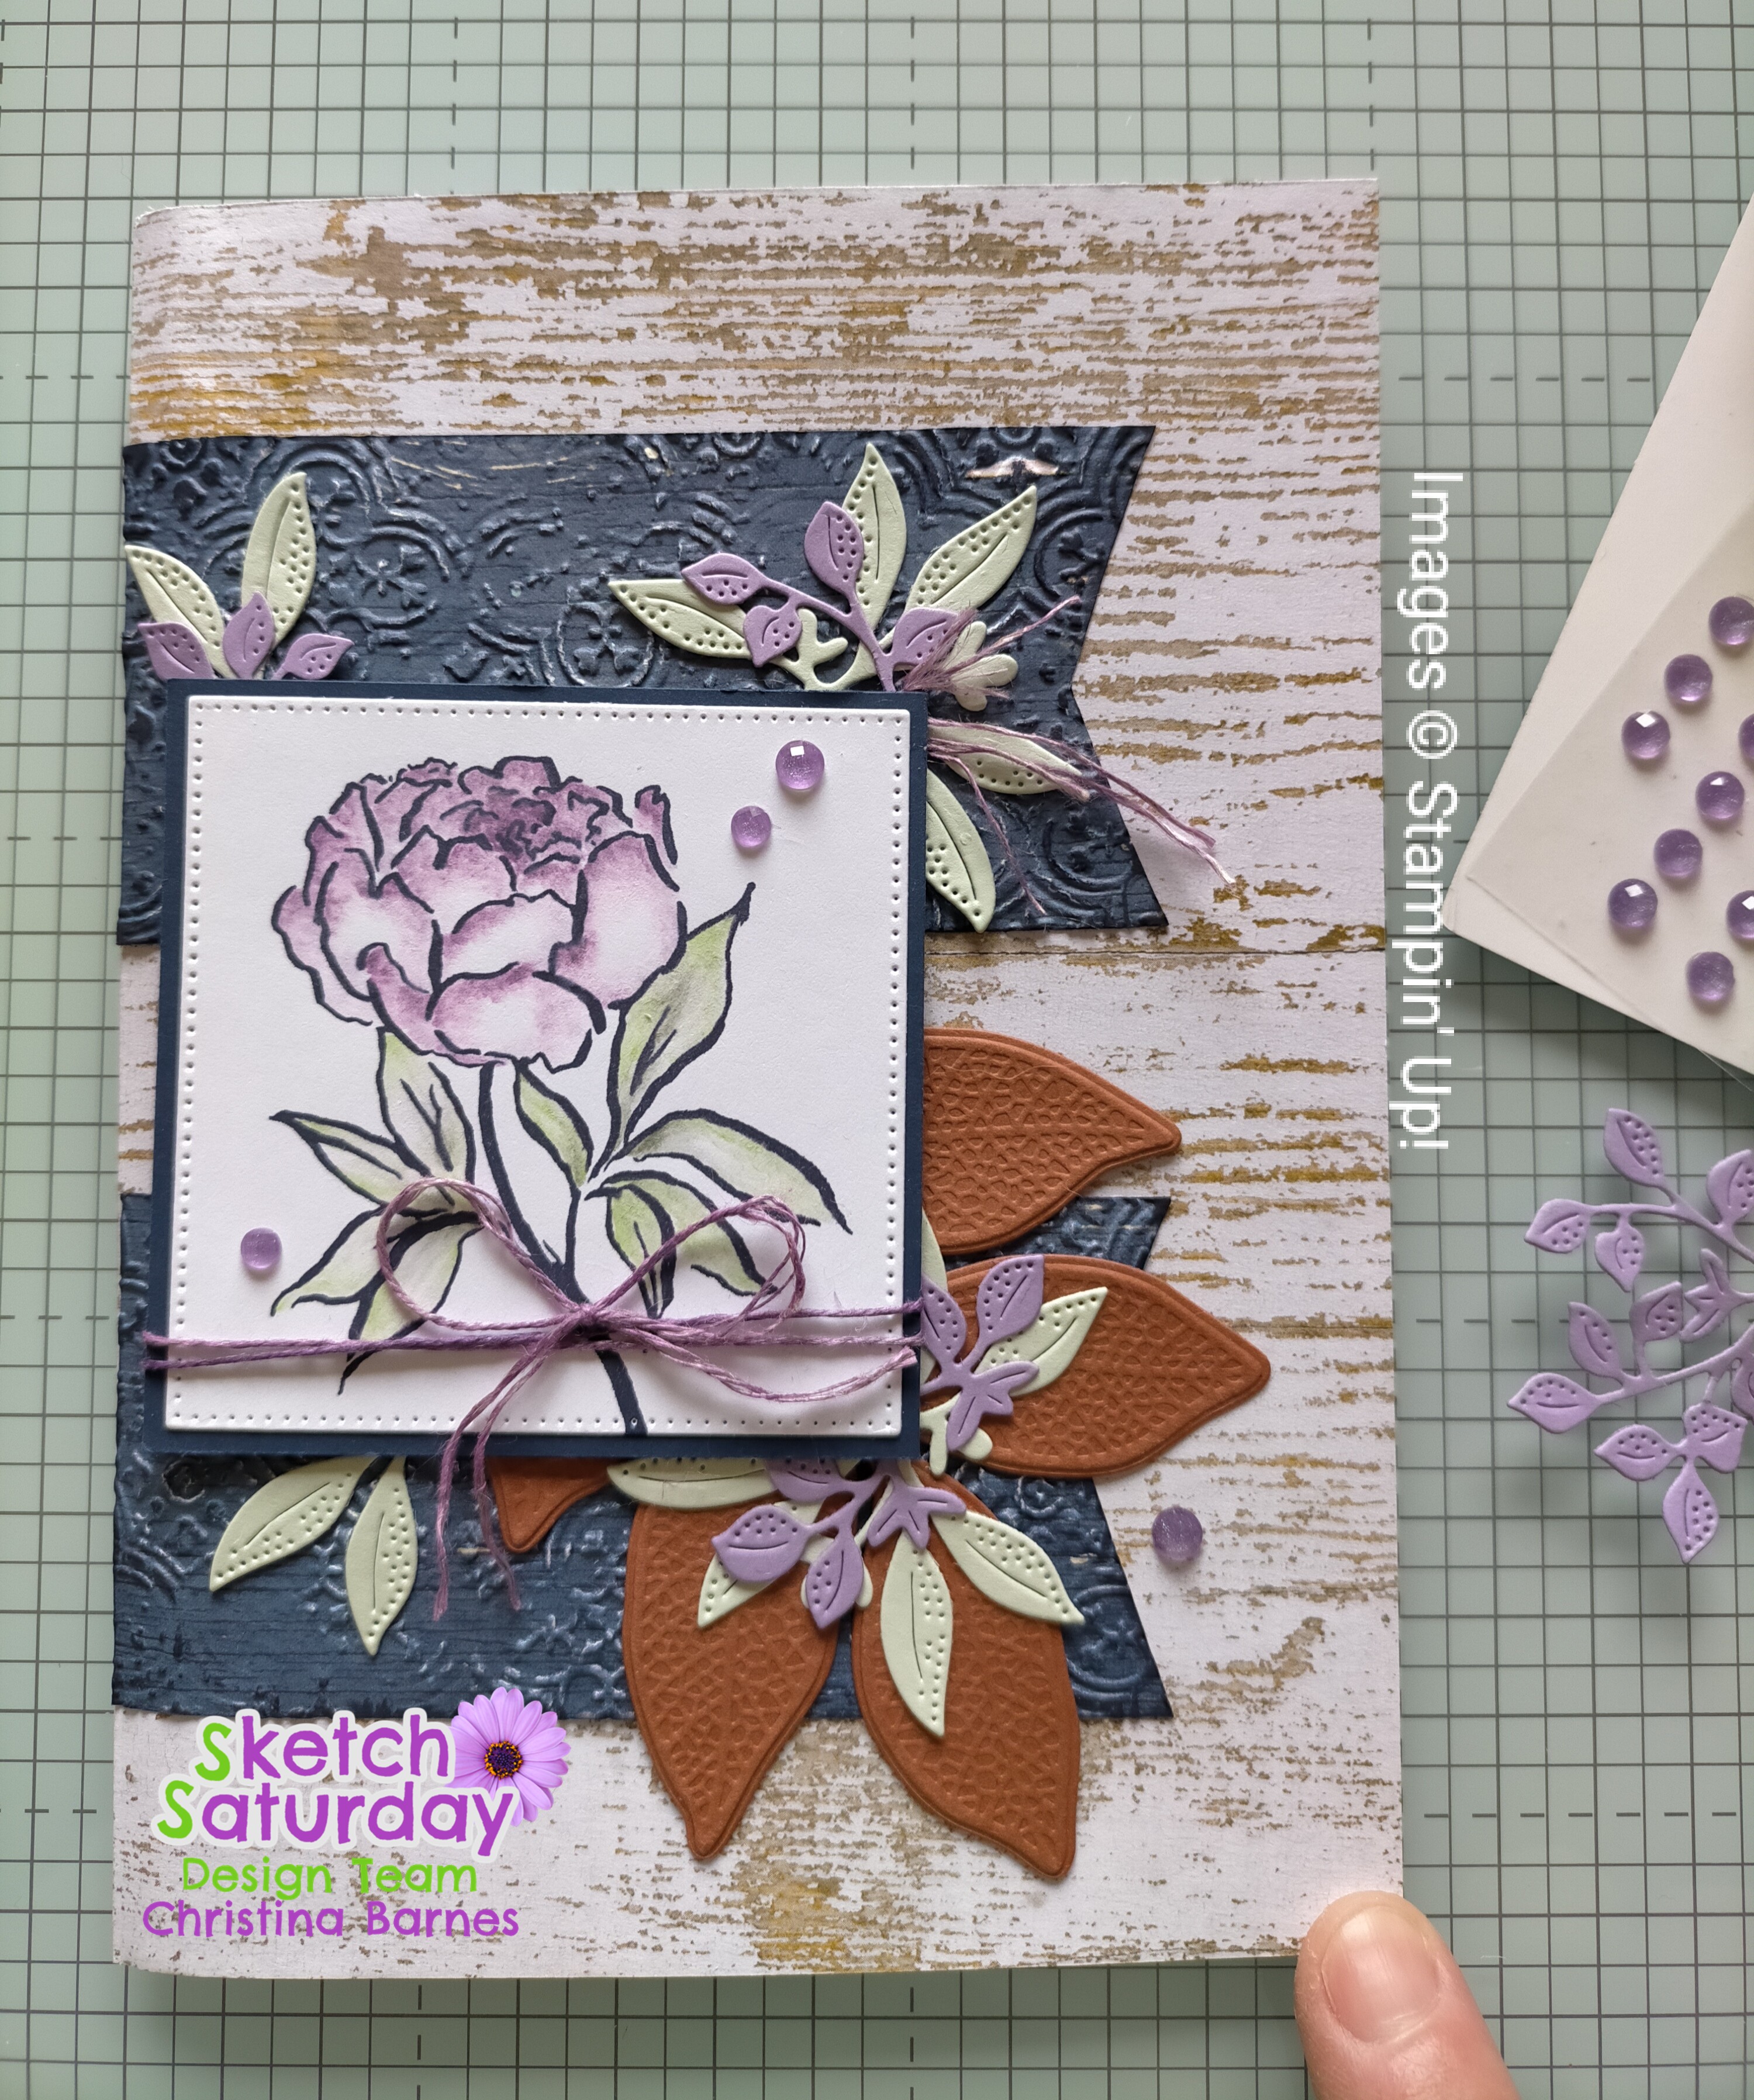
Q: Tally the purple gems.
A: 13